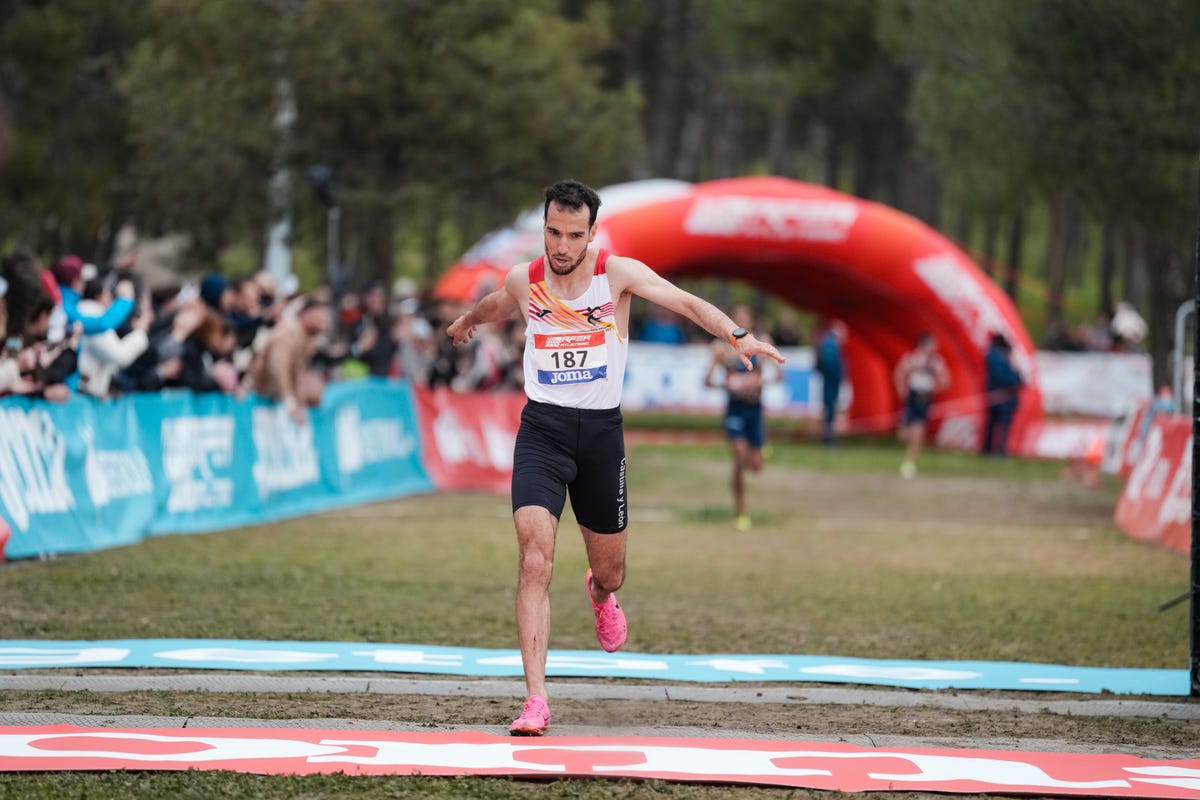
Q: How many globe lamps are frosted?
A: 0